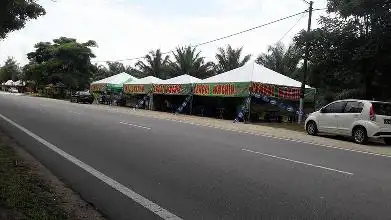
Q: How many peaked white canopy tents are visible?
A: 4